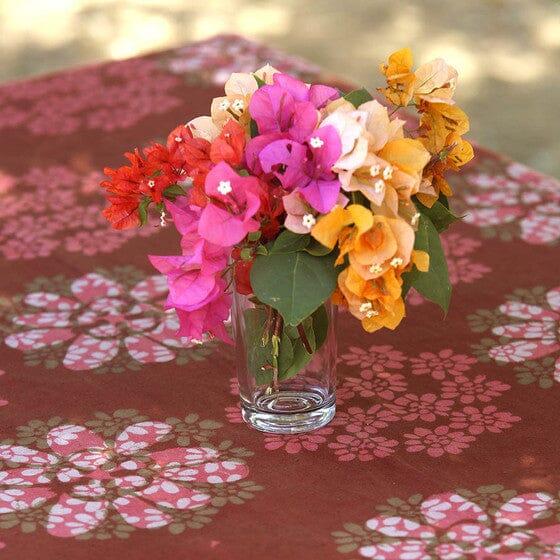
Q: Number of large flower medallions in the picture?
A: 6